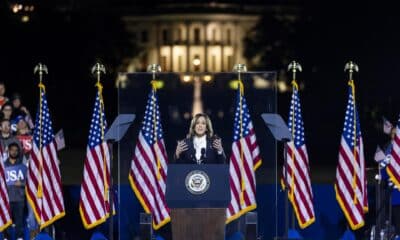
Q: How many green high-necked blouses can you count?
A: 0